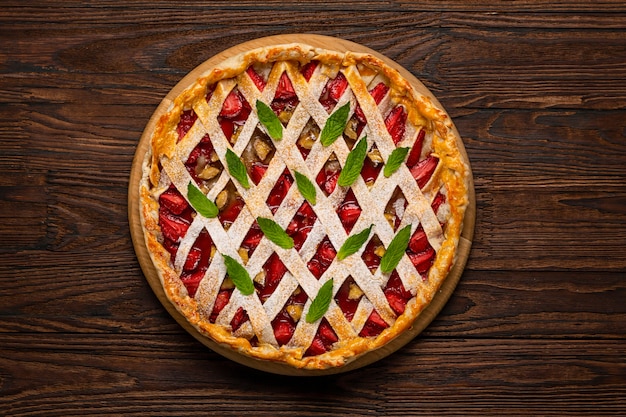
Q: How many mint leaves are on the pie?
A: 12